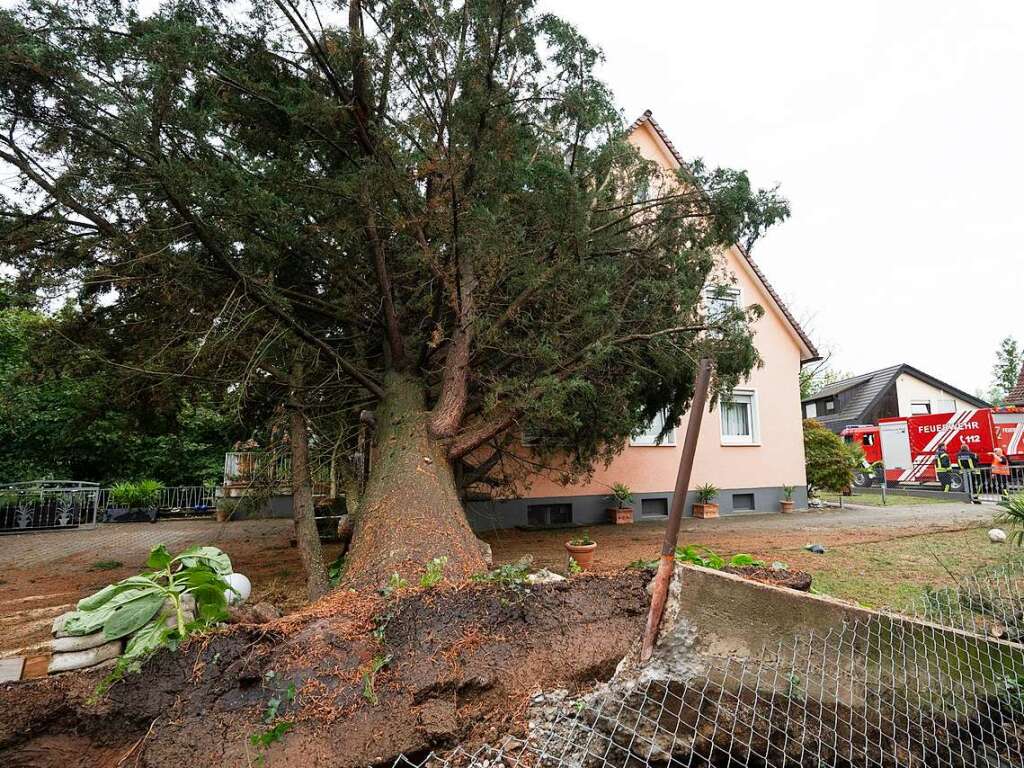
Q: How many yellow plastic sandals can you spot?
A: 0